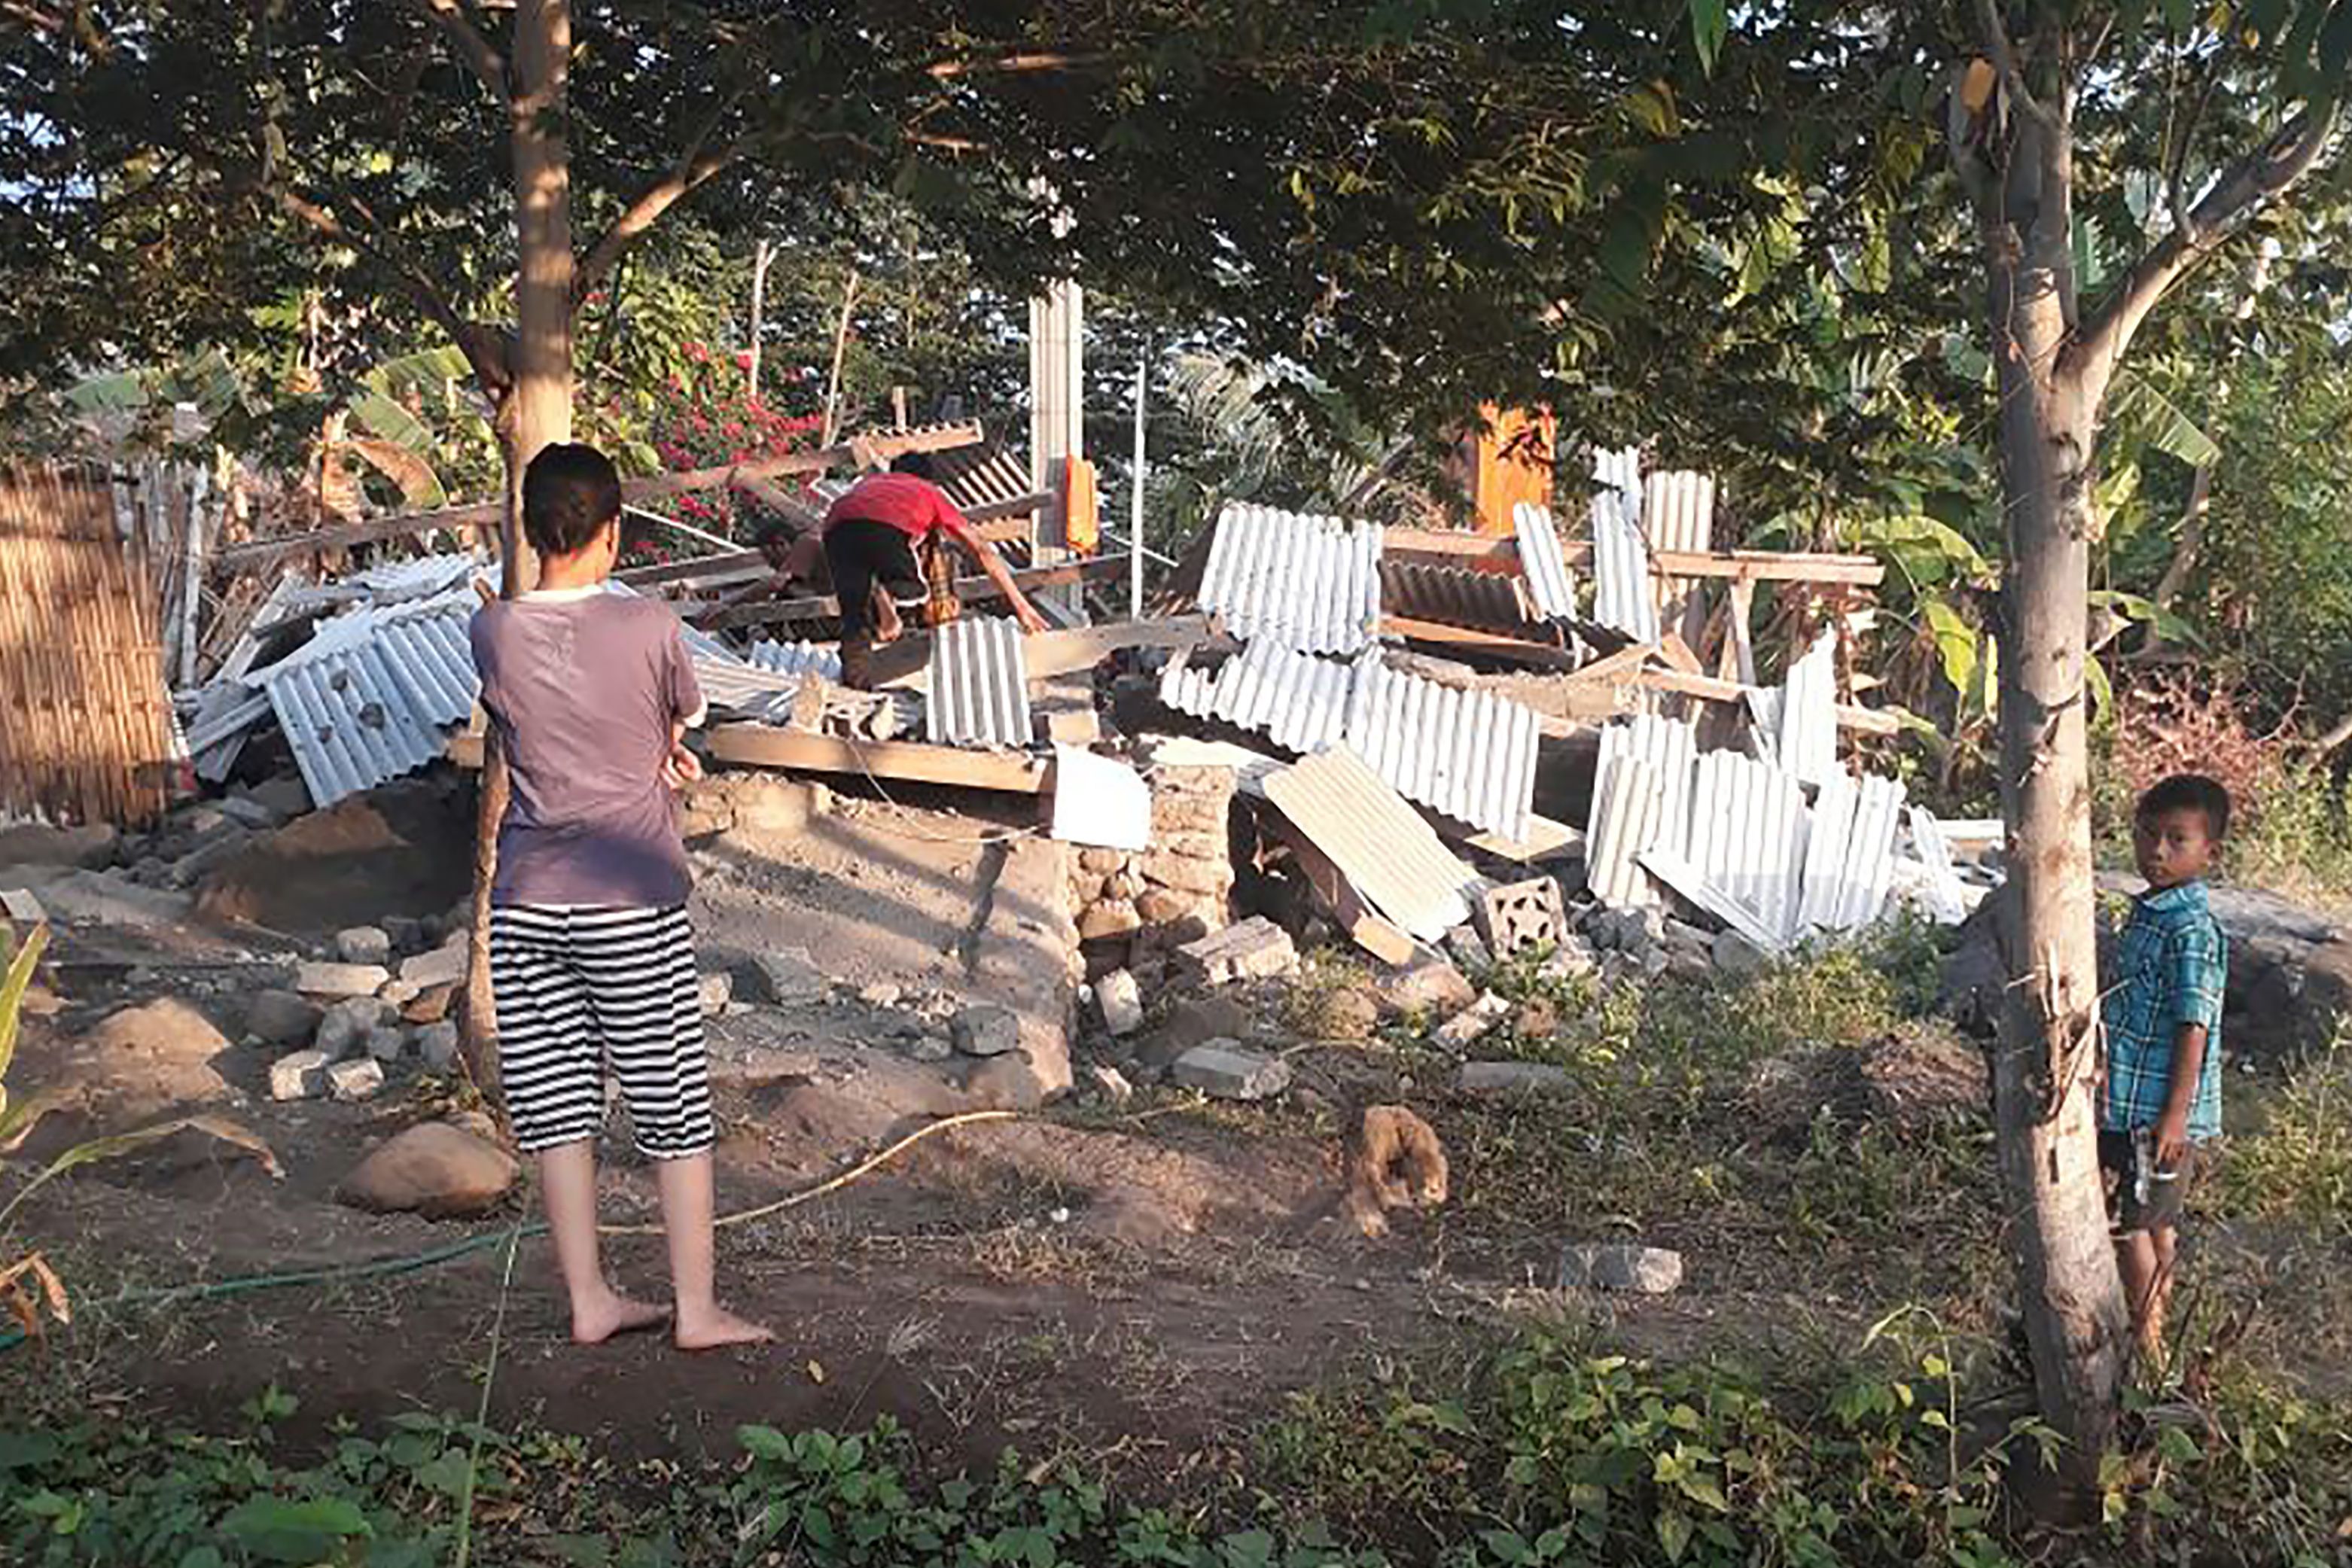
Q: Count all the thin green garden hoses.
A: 1